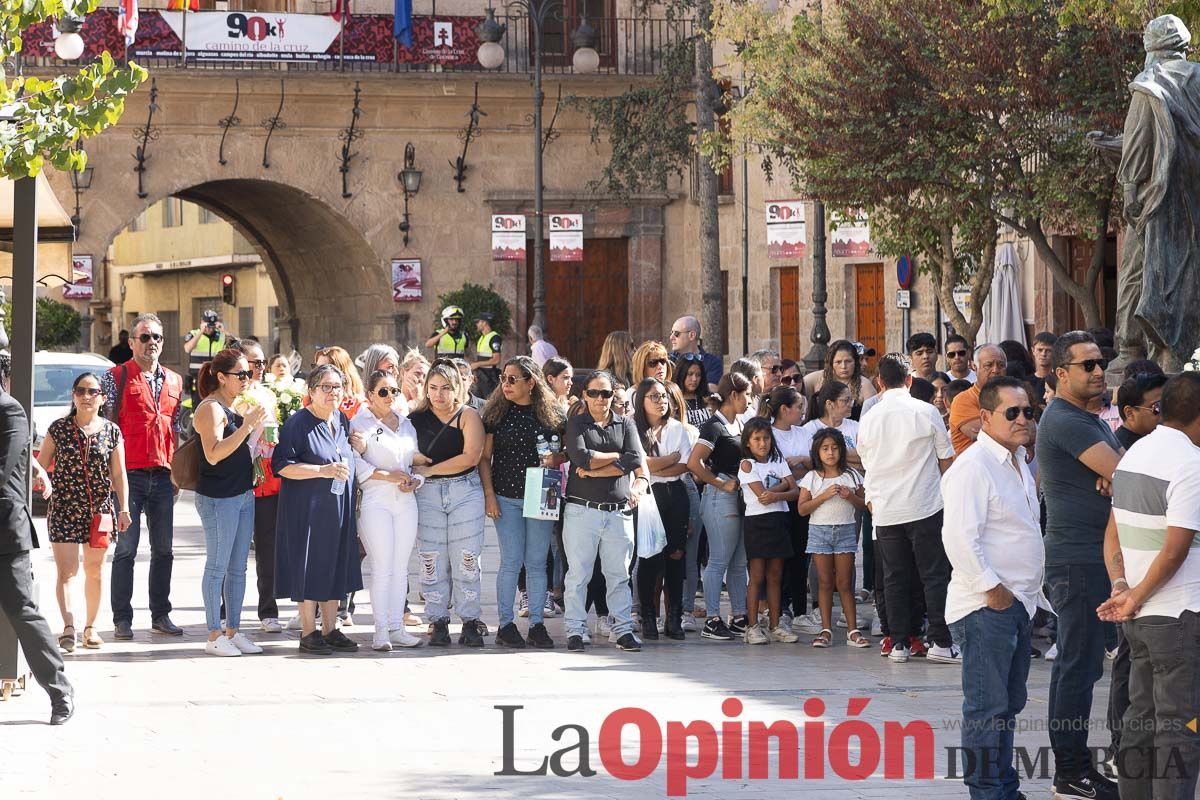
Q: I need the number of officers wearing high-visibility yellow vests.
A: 3